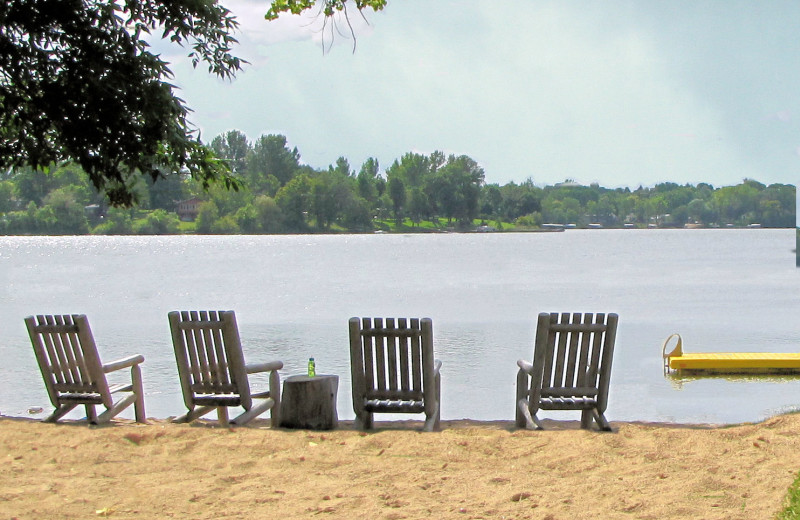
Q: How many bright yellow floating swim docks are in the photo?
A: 1